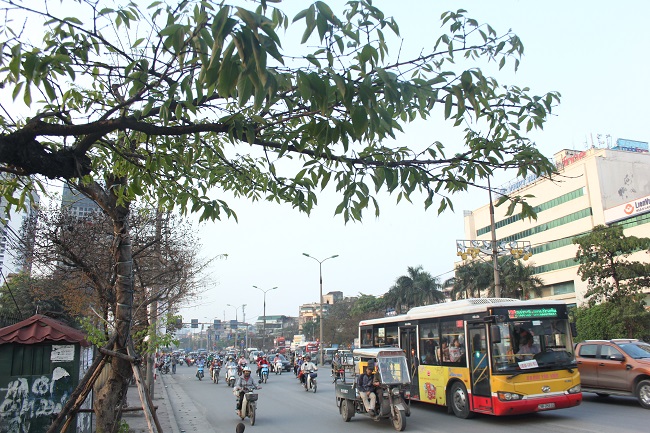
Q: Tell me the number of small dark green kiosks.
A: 1